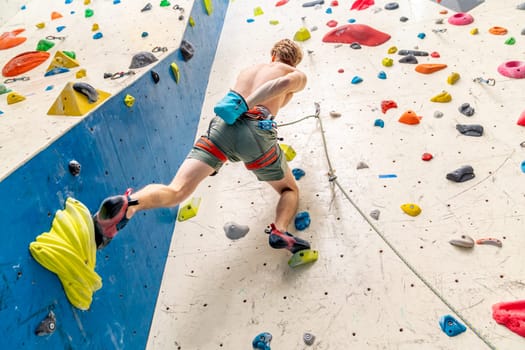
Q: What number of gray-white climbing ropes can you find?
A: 1